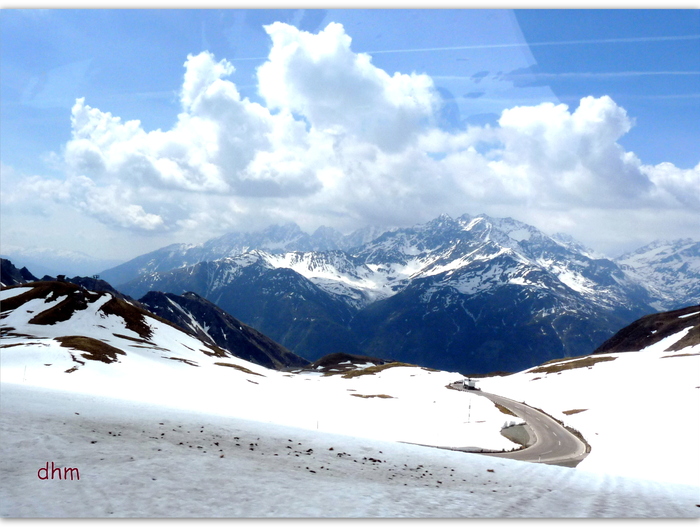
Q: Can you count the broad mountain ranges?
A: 1